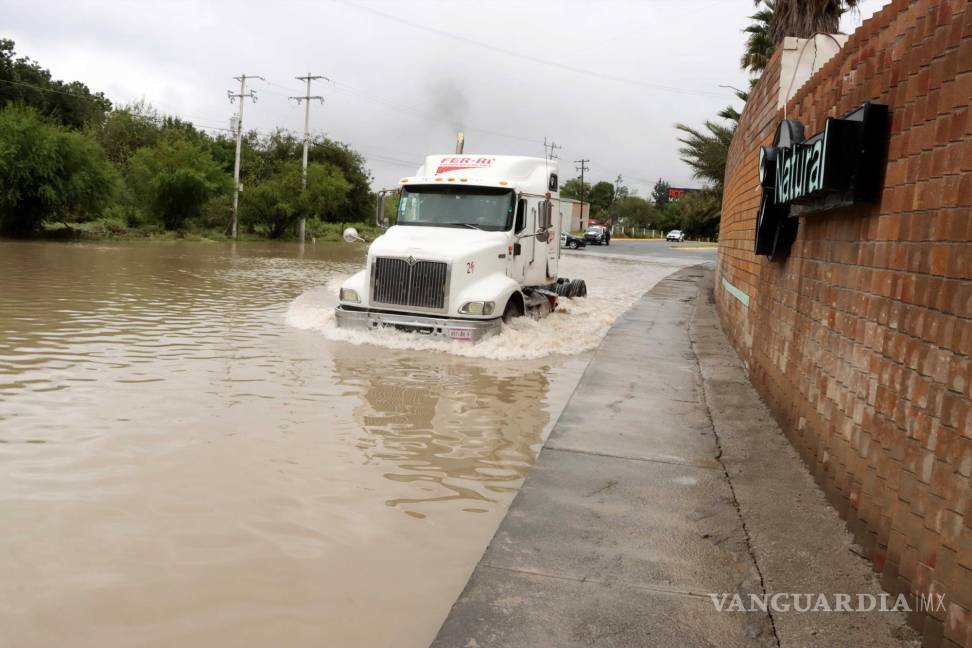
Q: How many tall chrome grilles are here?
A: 1